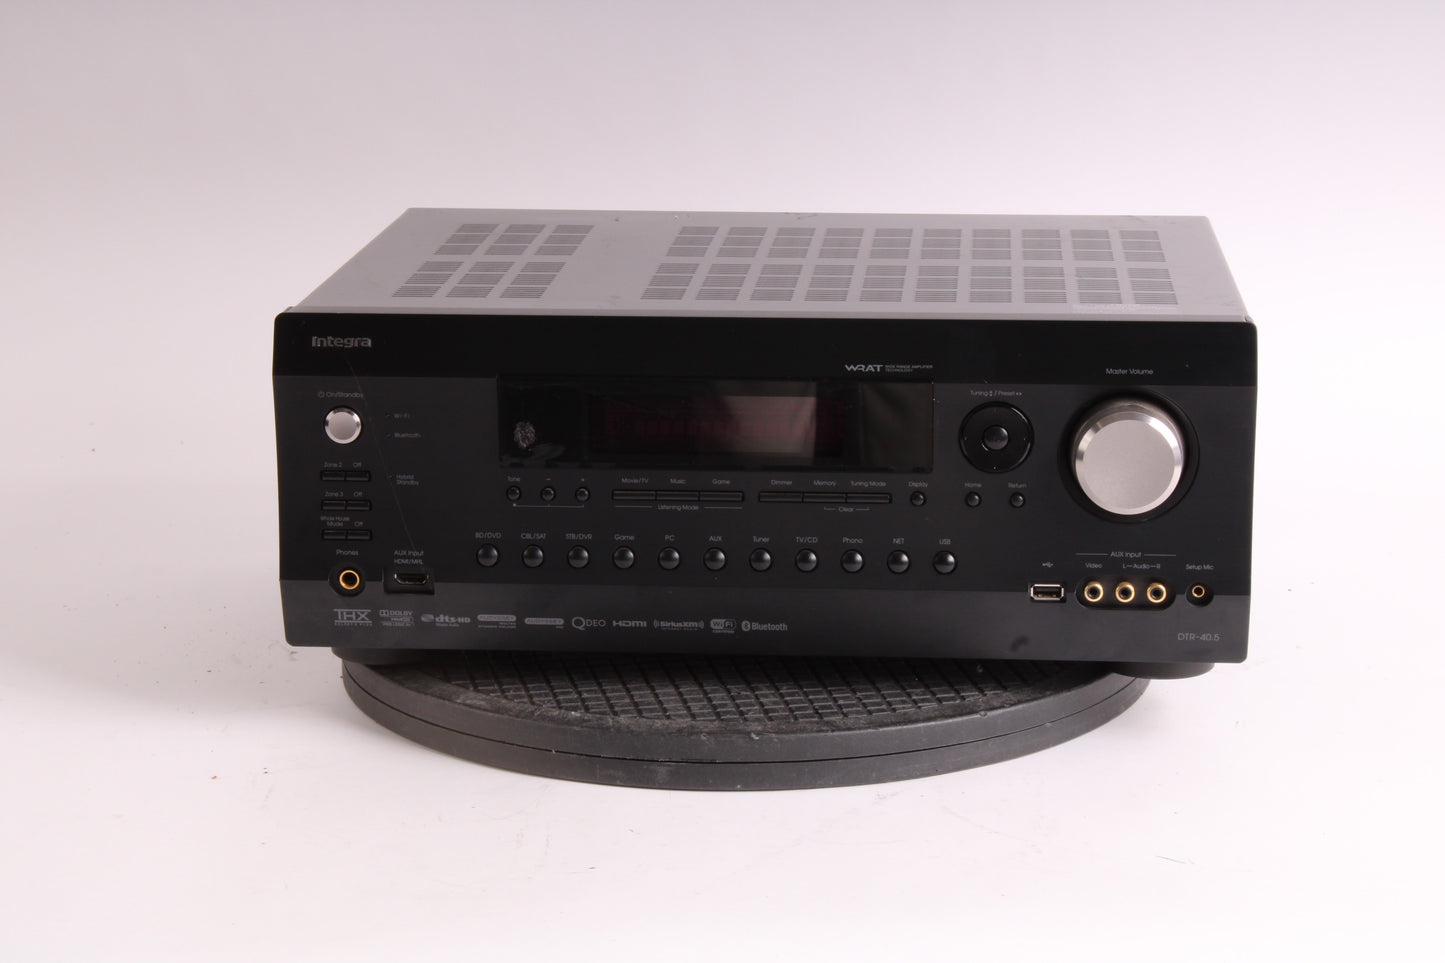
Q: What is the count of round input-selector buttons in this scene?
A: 11